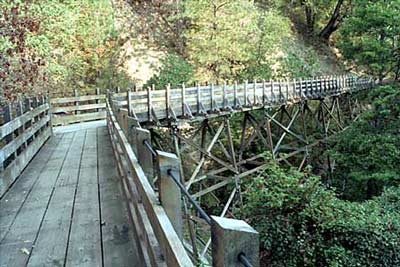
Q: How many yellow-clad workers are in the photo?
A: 0